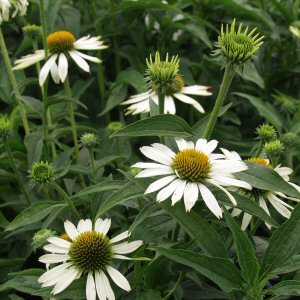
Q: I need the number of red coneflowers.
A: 0